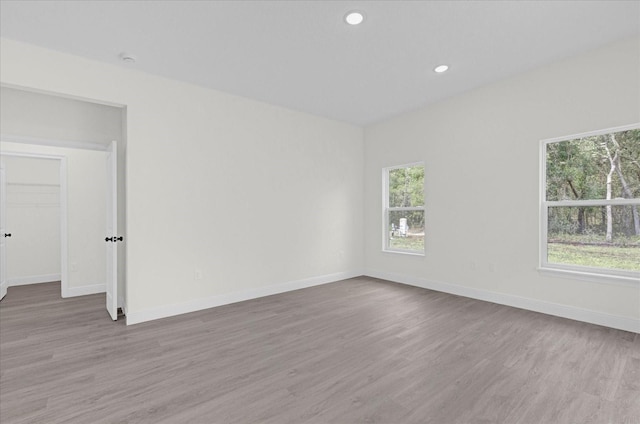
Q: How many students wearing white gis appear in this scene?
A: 0